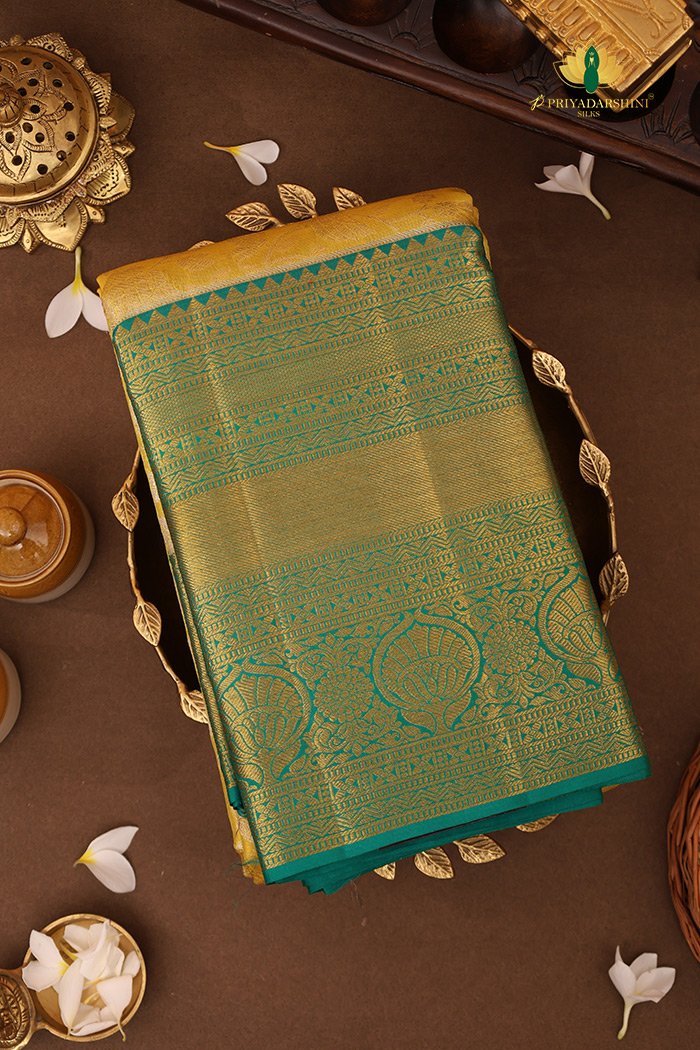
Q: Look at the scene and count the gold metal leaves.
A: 14